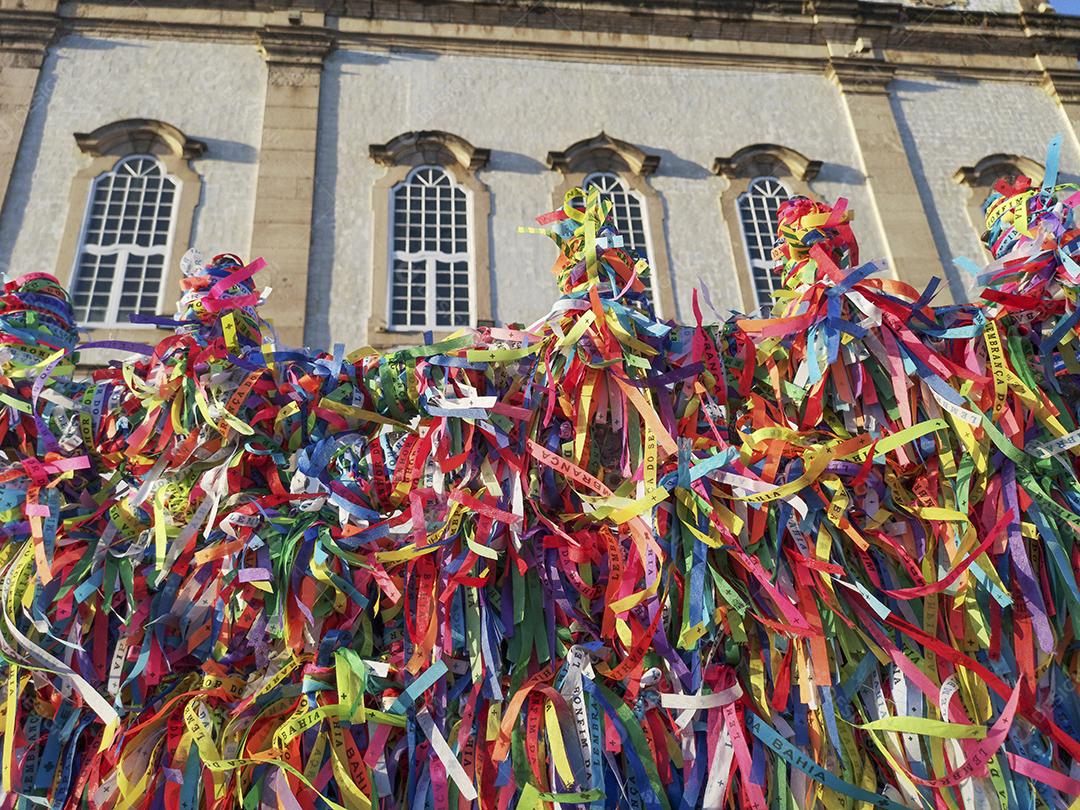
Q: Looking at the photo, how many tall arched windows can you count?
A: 5